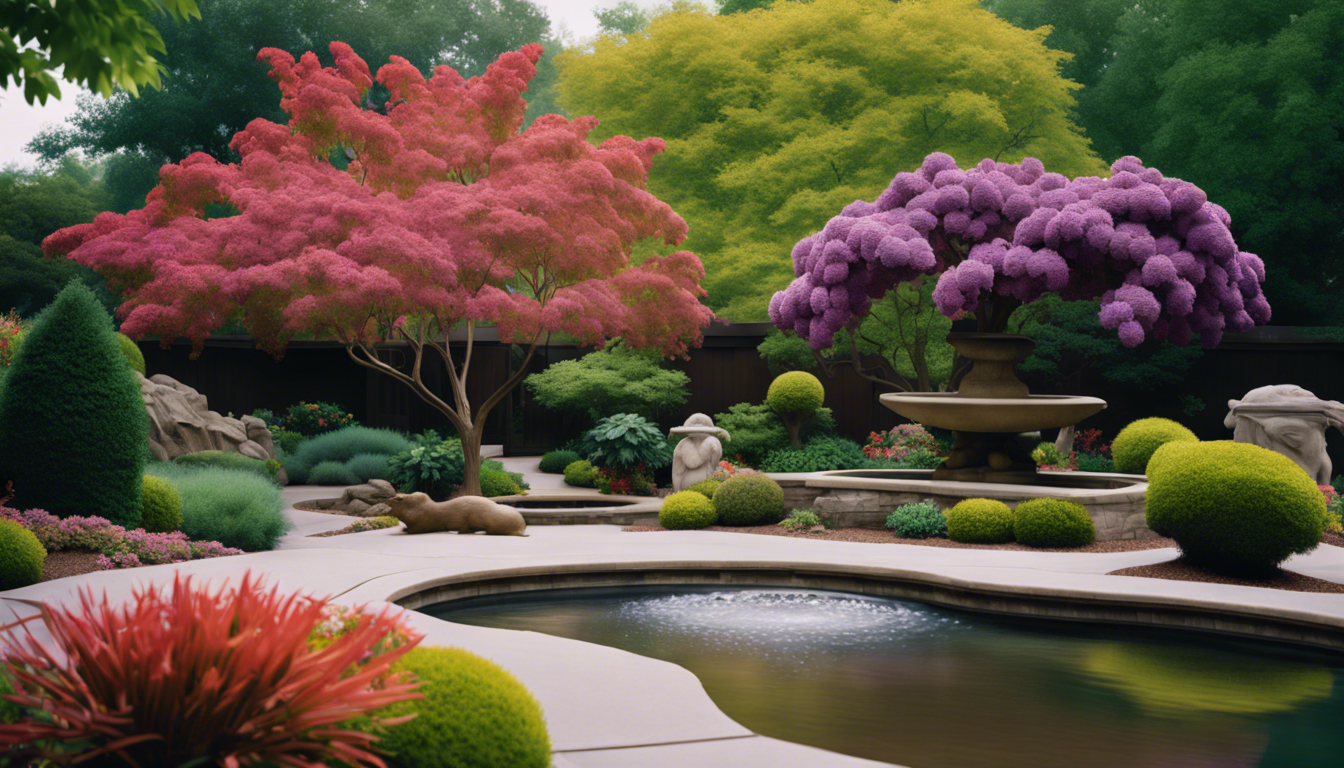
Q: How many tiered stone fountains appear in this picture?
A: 1